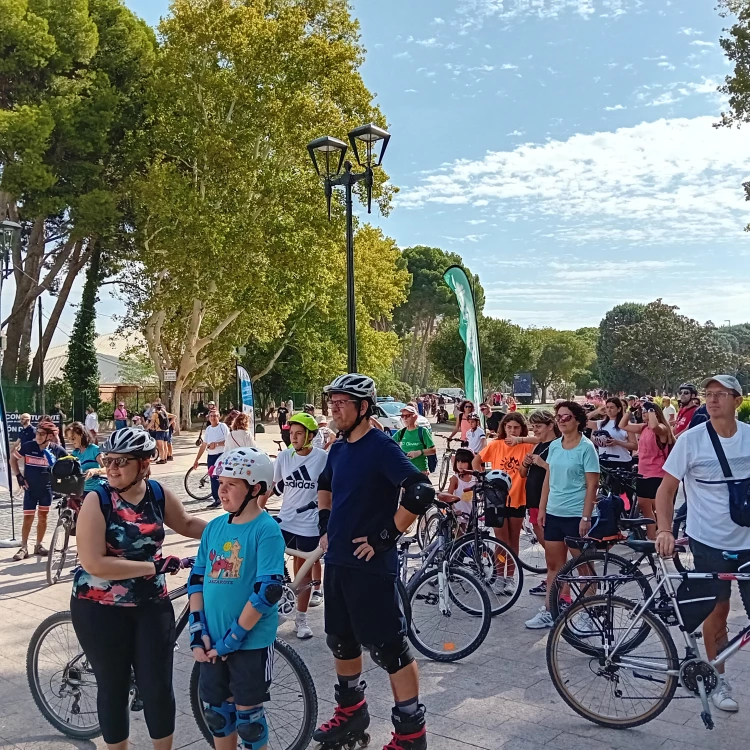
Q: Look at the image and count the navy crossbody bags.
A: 1